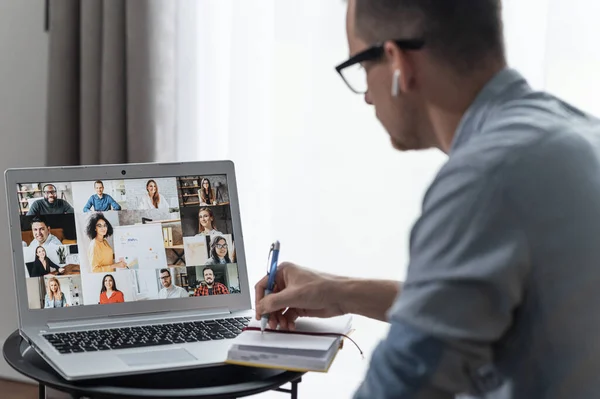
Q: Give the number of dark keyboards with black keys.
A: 1